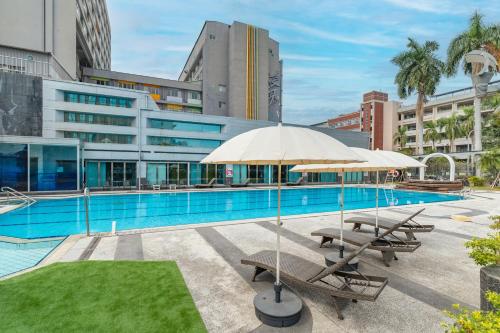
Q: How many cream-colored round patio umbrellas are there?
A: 3